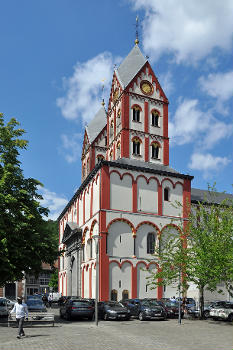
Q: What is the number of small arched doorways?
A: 2